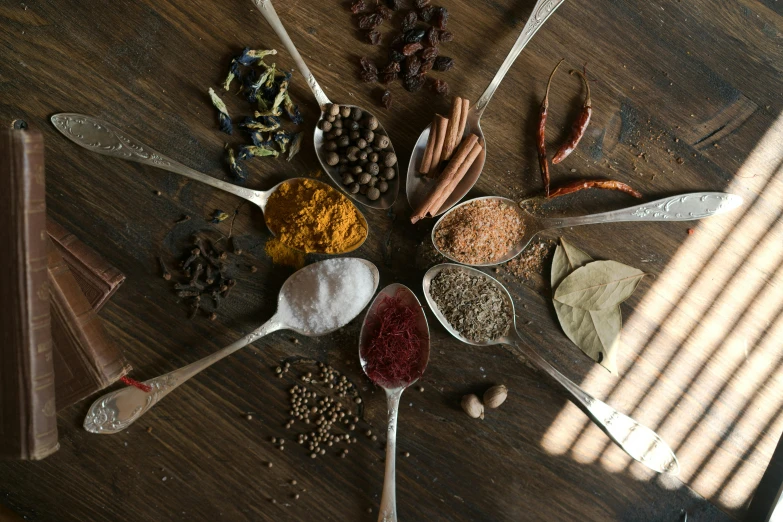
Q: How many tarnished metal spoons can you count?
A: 7